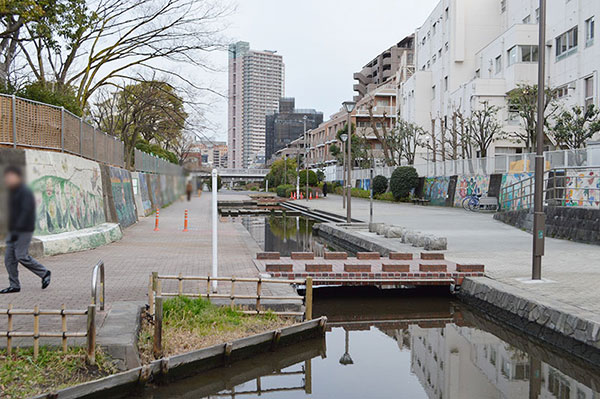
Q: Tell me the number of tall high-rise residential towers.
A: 1